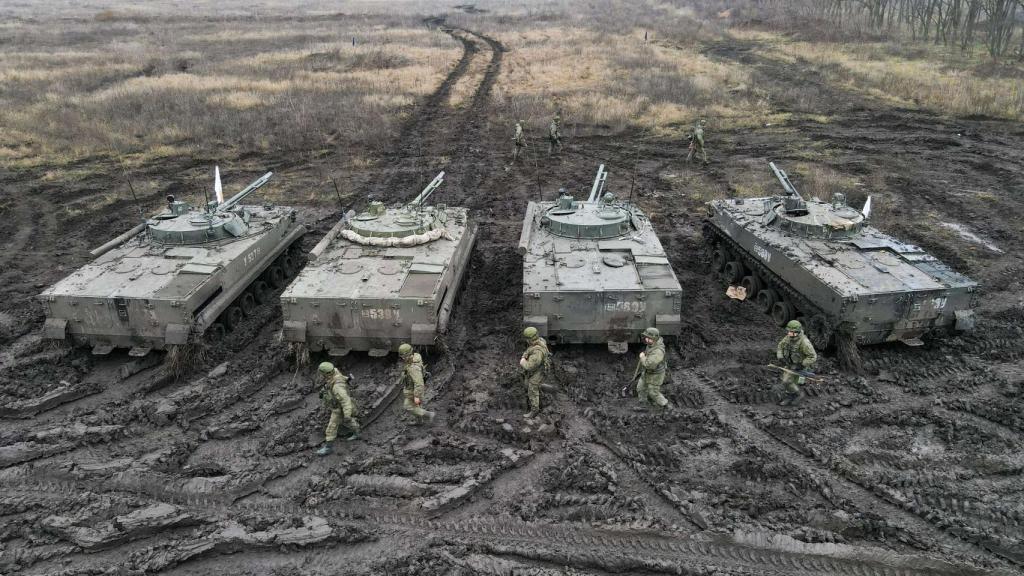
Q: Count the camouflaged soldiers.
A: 8